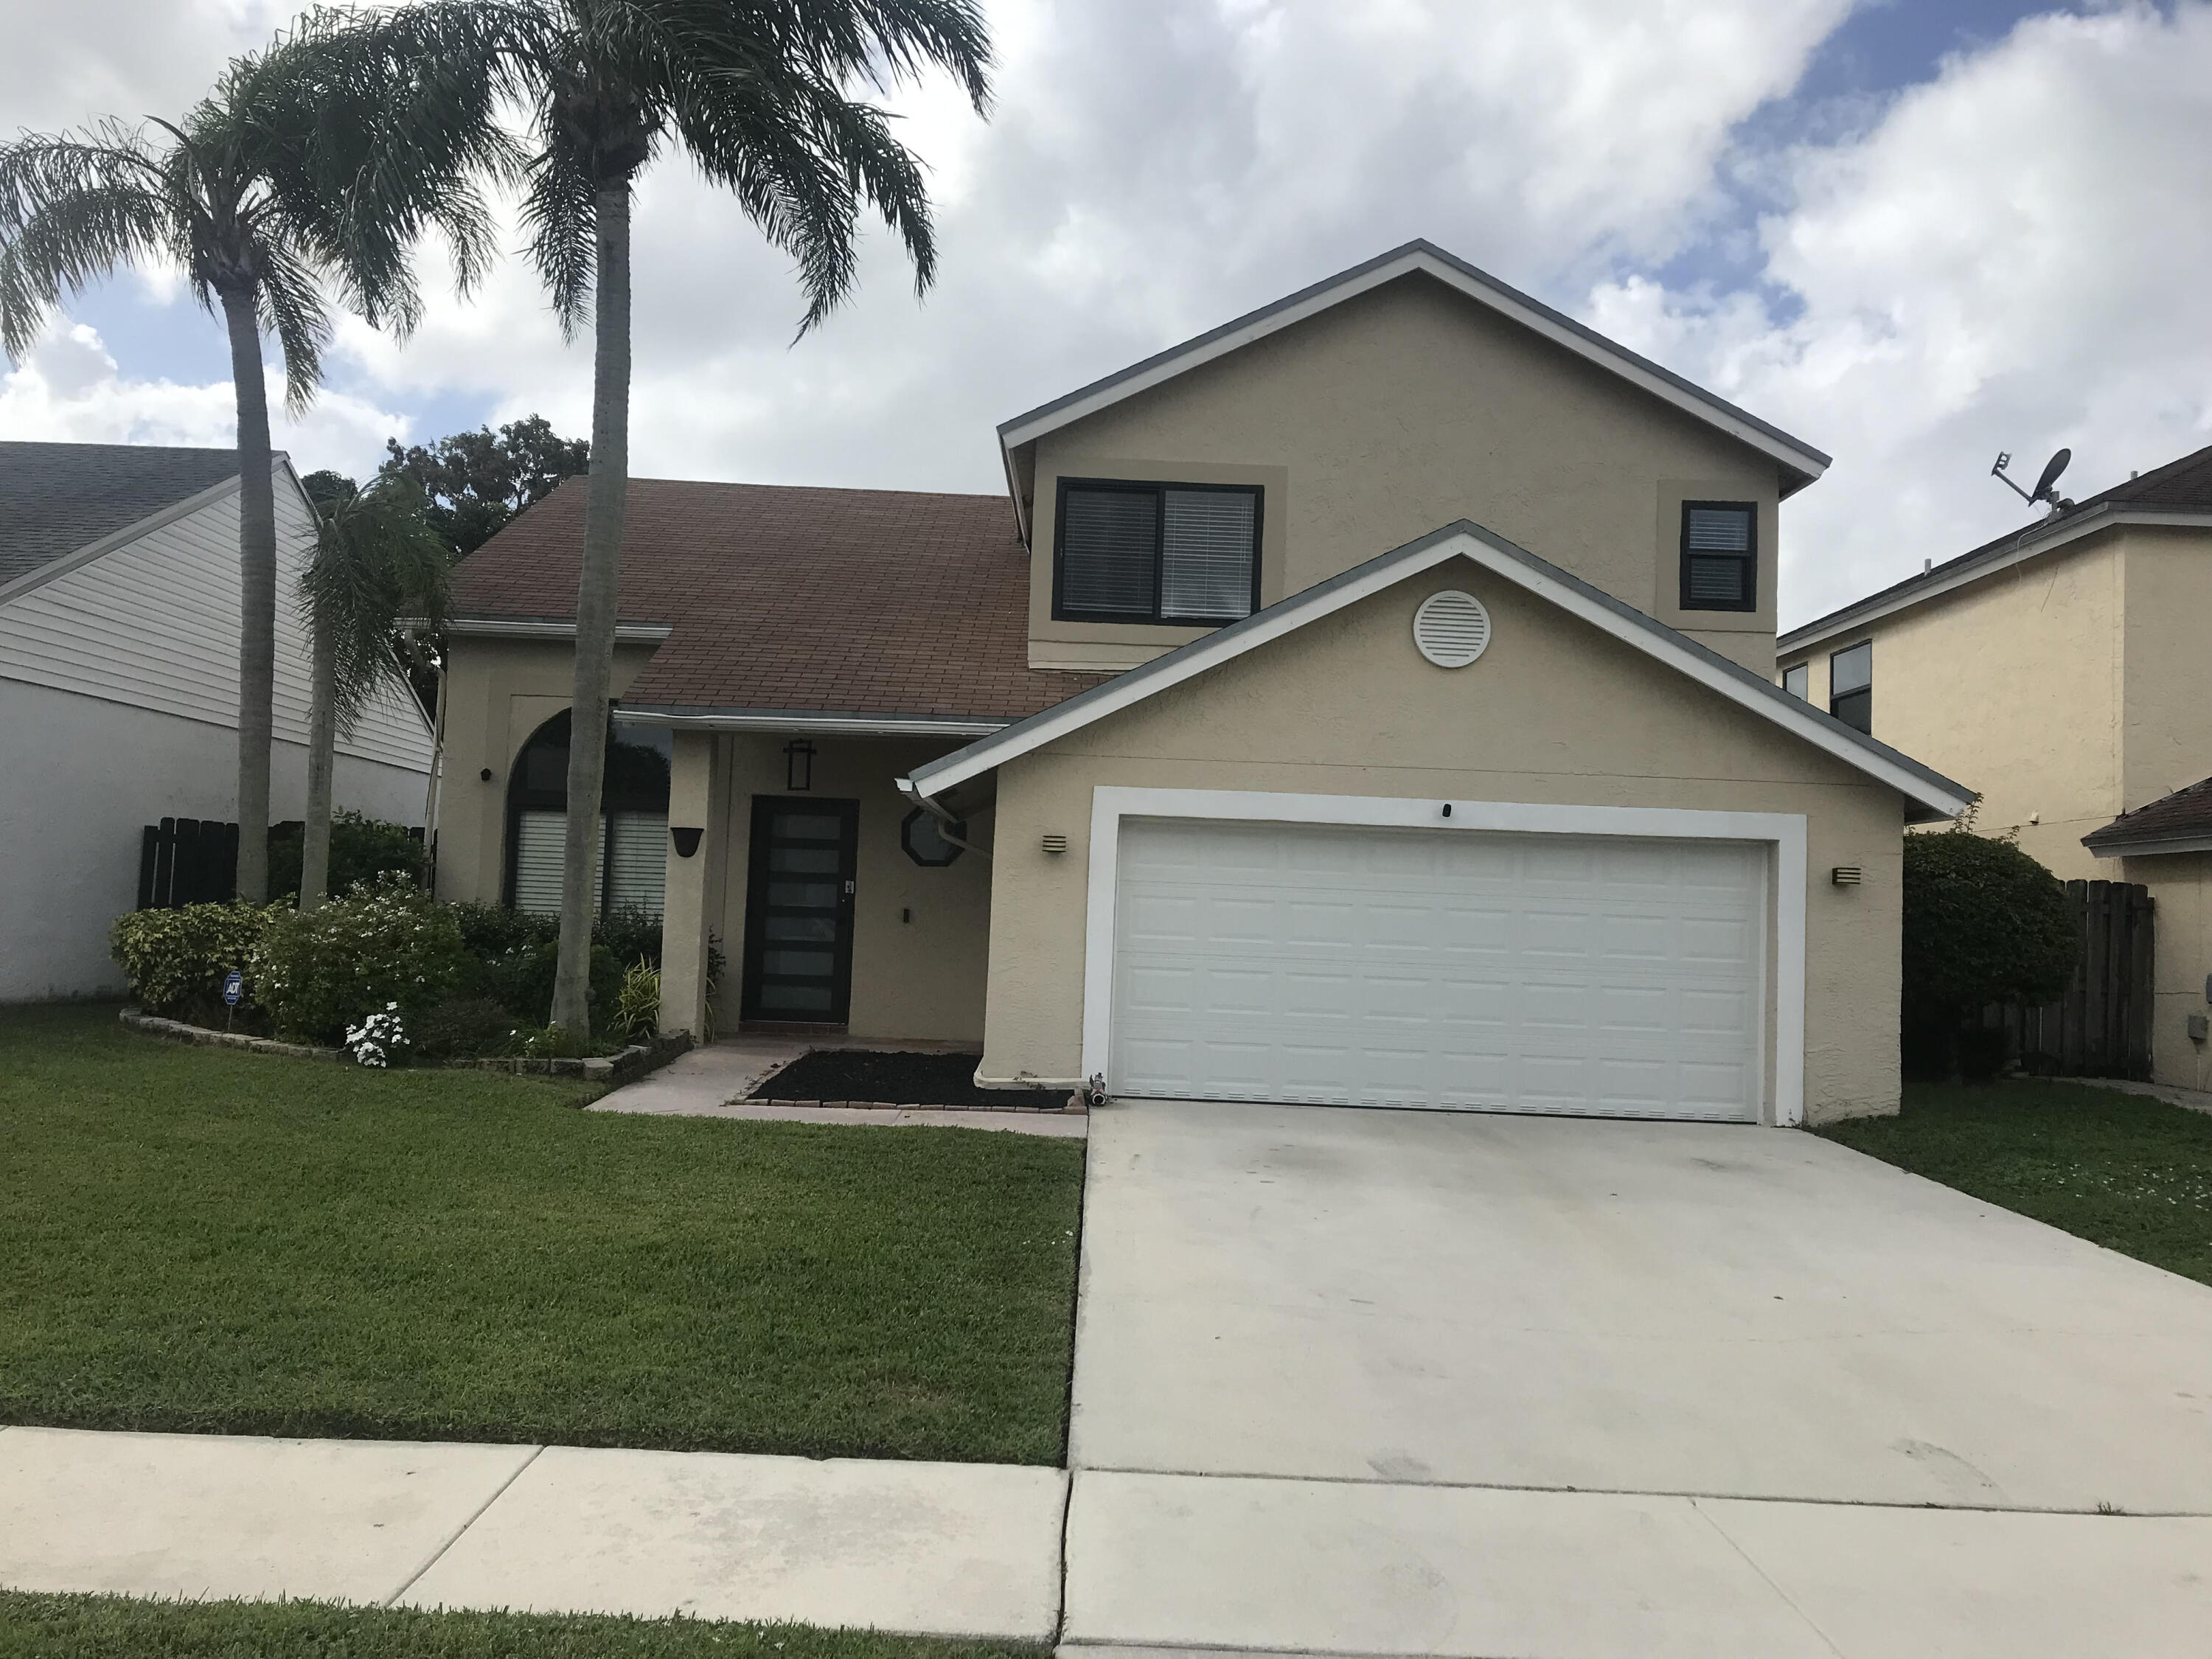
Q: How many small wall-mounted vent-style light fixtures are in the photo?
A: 2